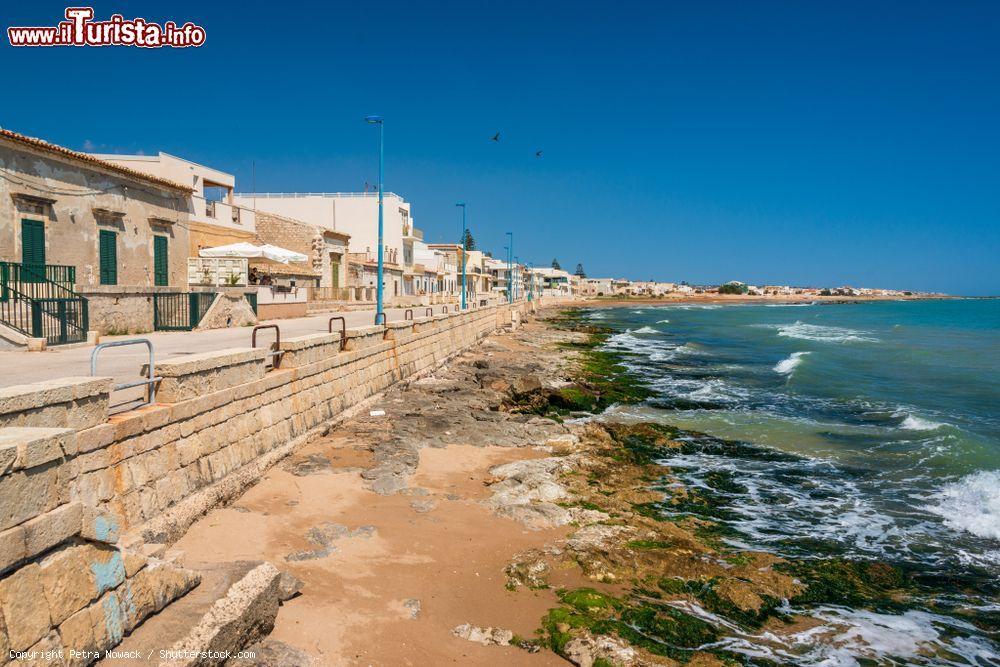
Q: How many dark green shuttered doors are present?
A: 3